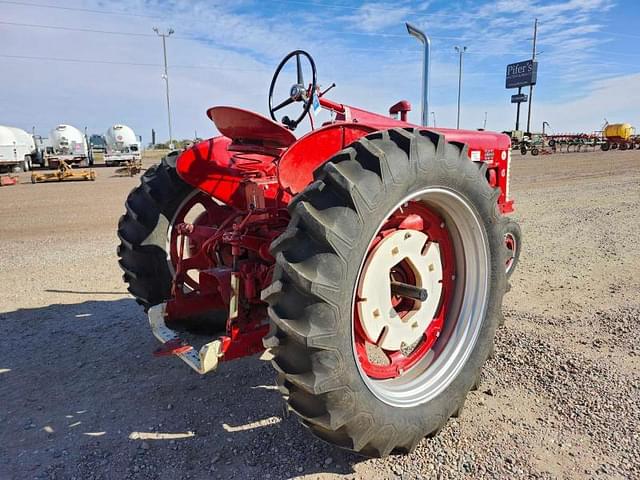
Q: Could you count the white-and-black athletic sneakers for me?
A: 0